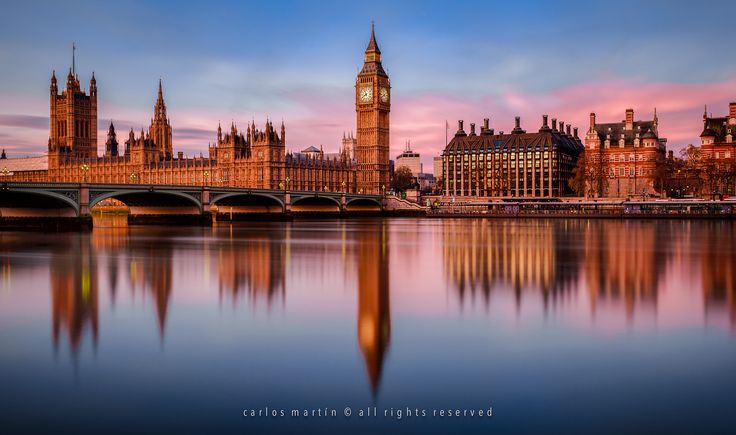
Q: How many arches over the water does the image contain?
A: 5